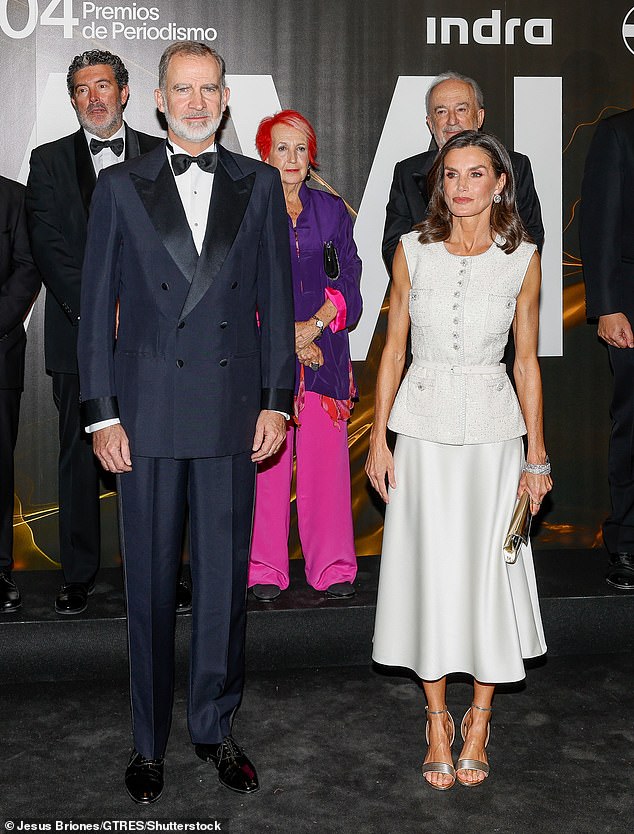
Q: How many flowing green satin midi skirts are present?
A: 0